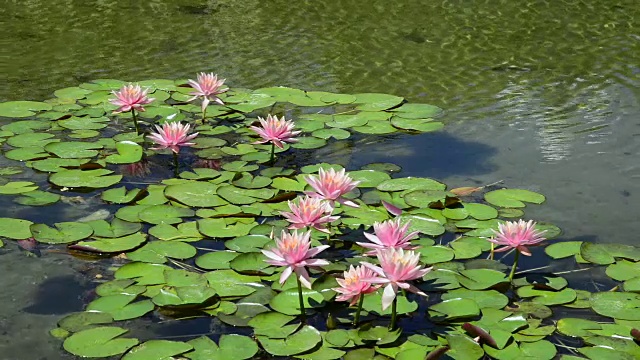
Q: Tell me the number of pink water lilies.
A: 11